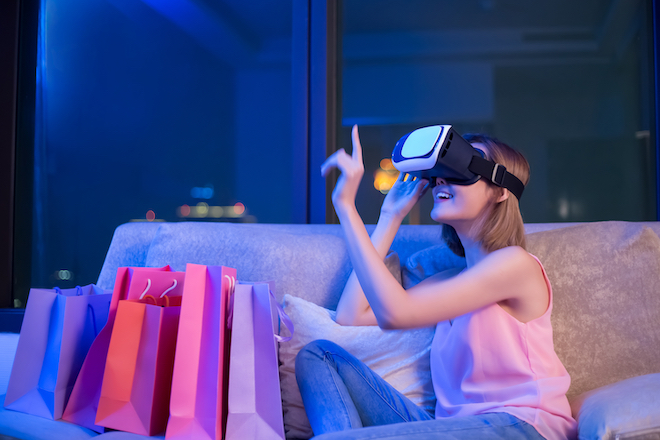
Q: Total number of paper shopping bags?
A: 5